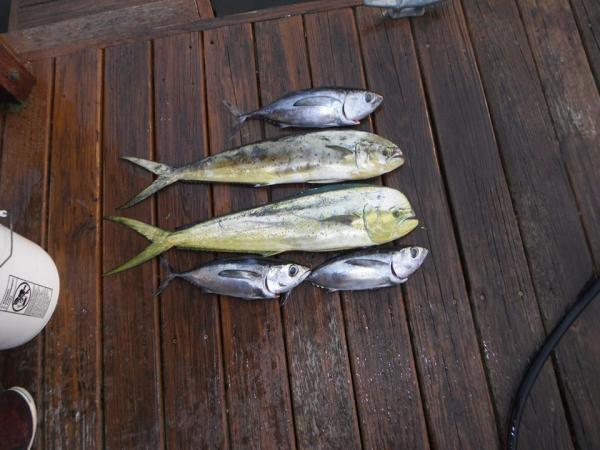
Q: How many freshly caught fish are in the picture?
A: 5